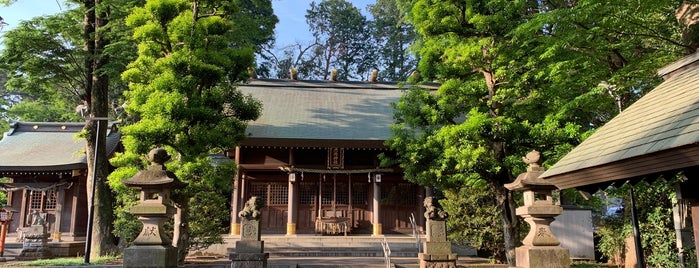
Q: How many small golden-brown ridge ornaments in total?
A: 5